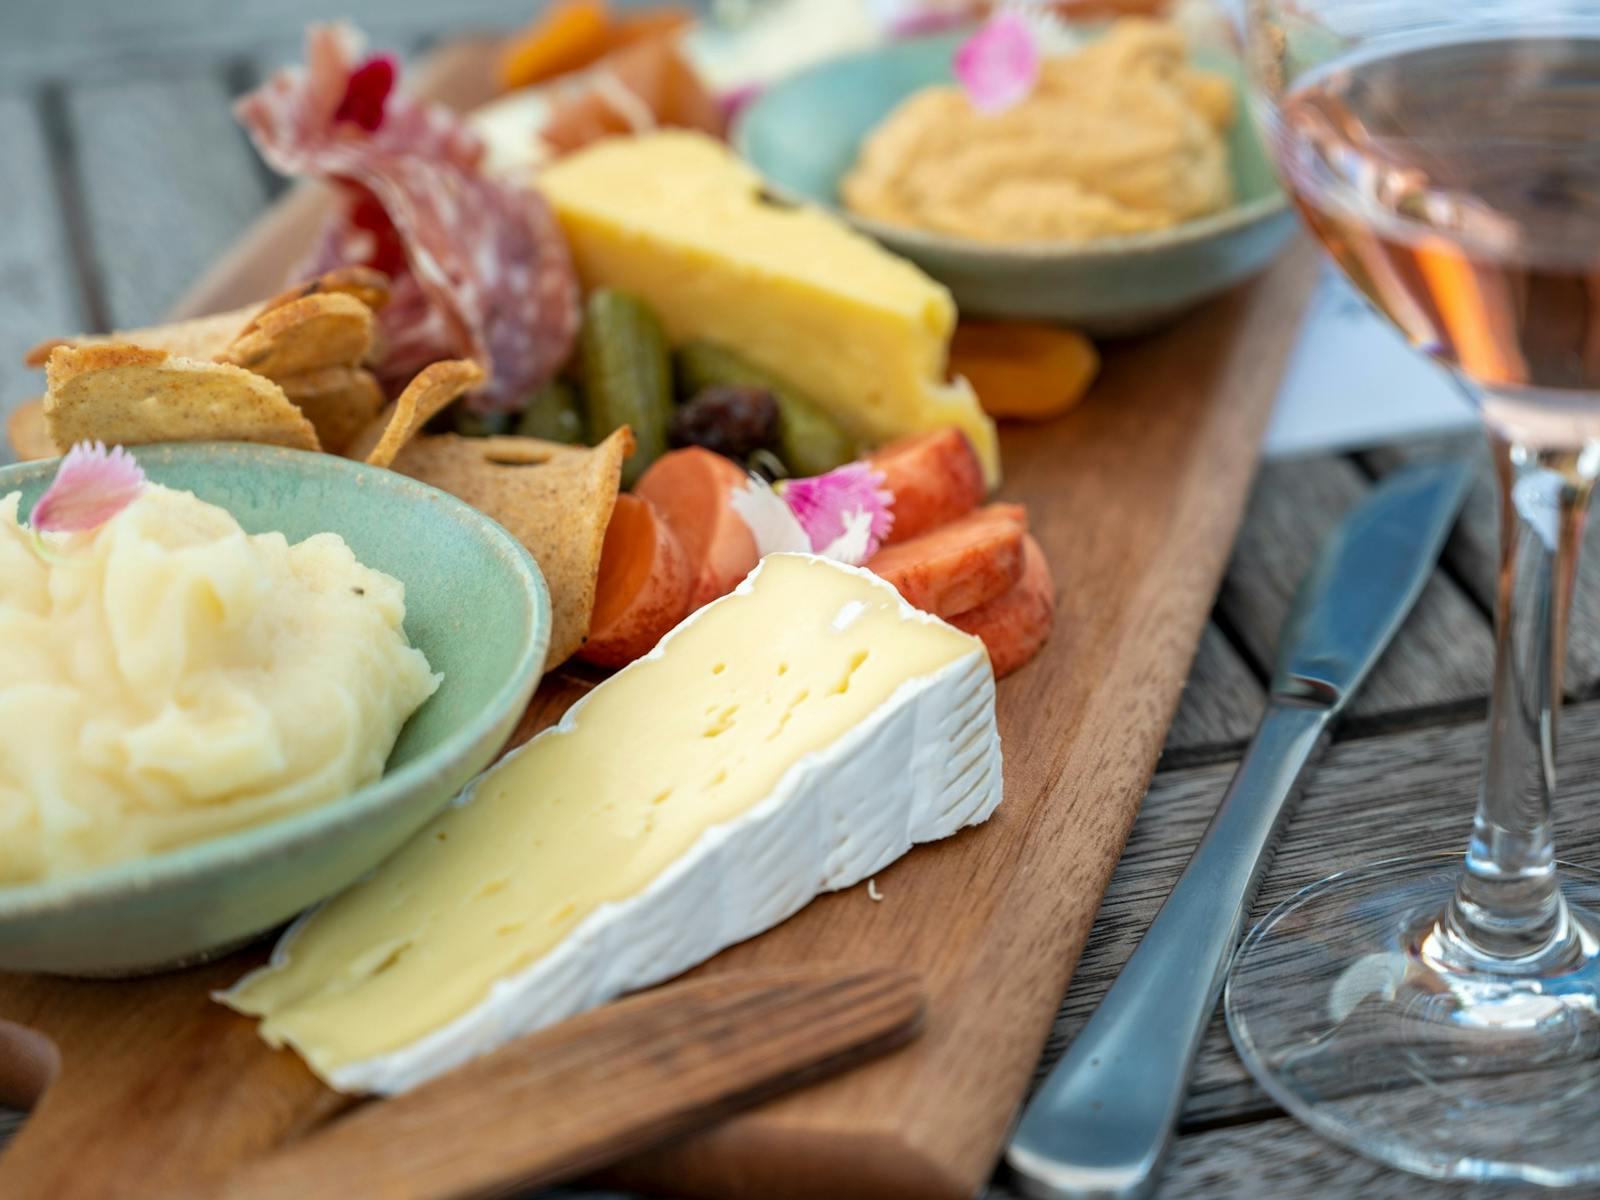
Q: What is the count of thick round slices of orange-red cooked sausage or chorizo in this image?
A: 5